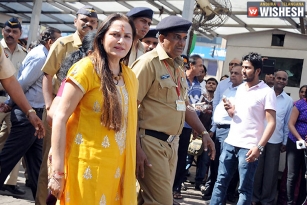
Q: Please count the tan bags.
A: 1